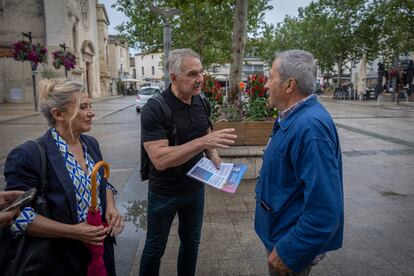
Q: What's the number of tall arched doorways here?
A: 1